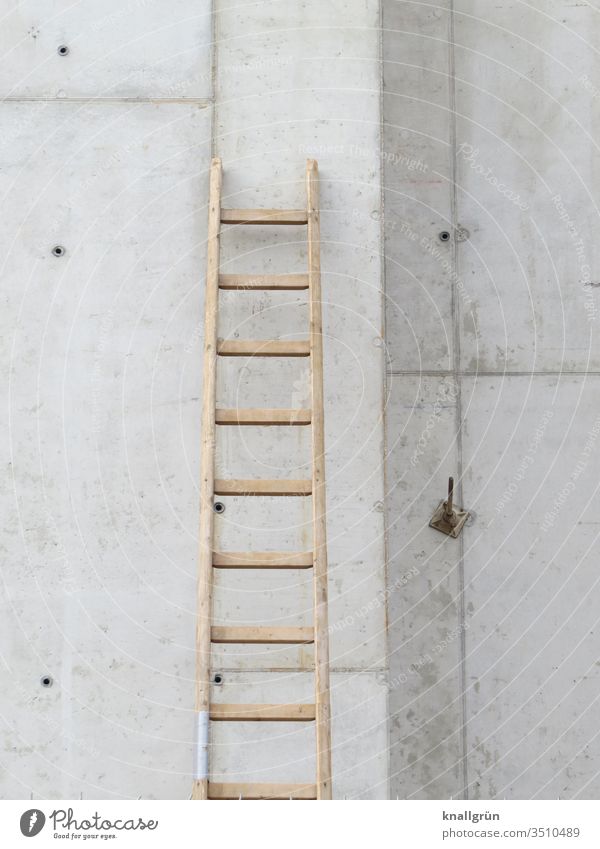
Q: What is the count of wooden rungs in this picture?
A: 9